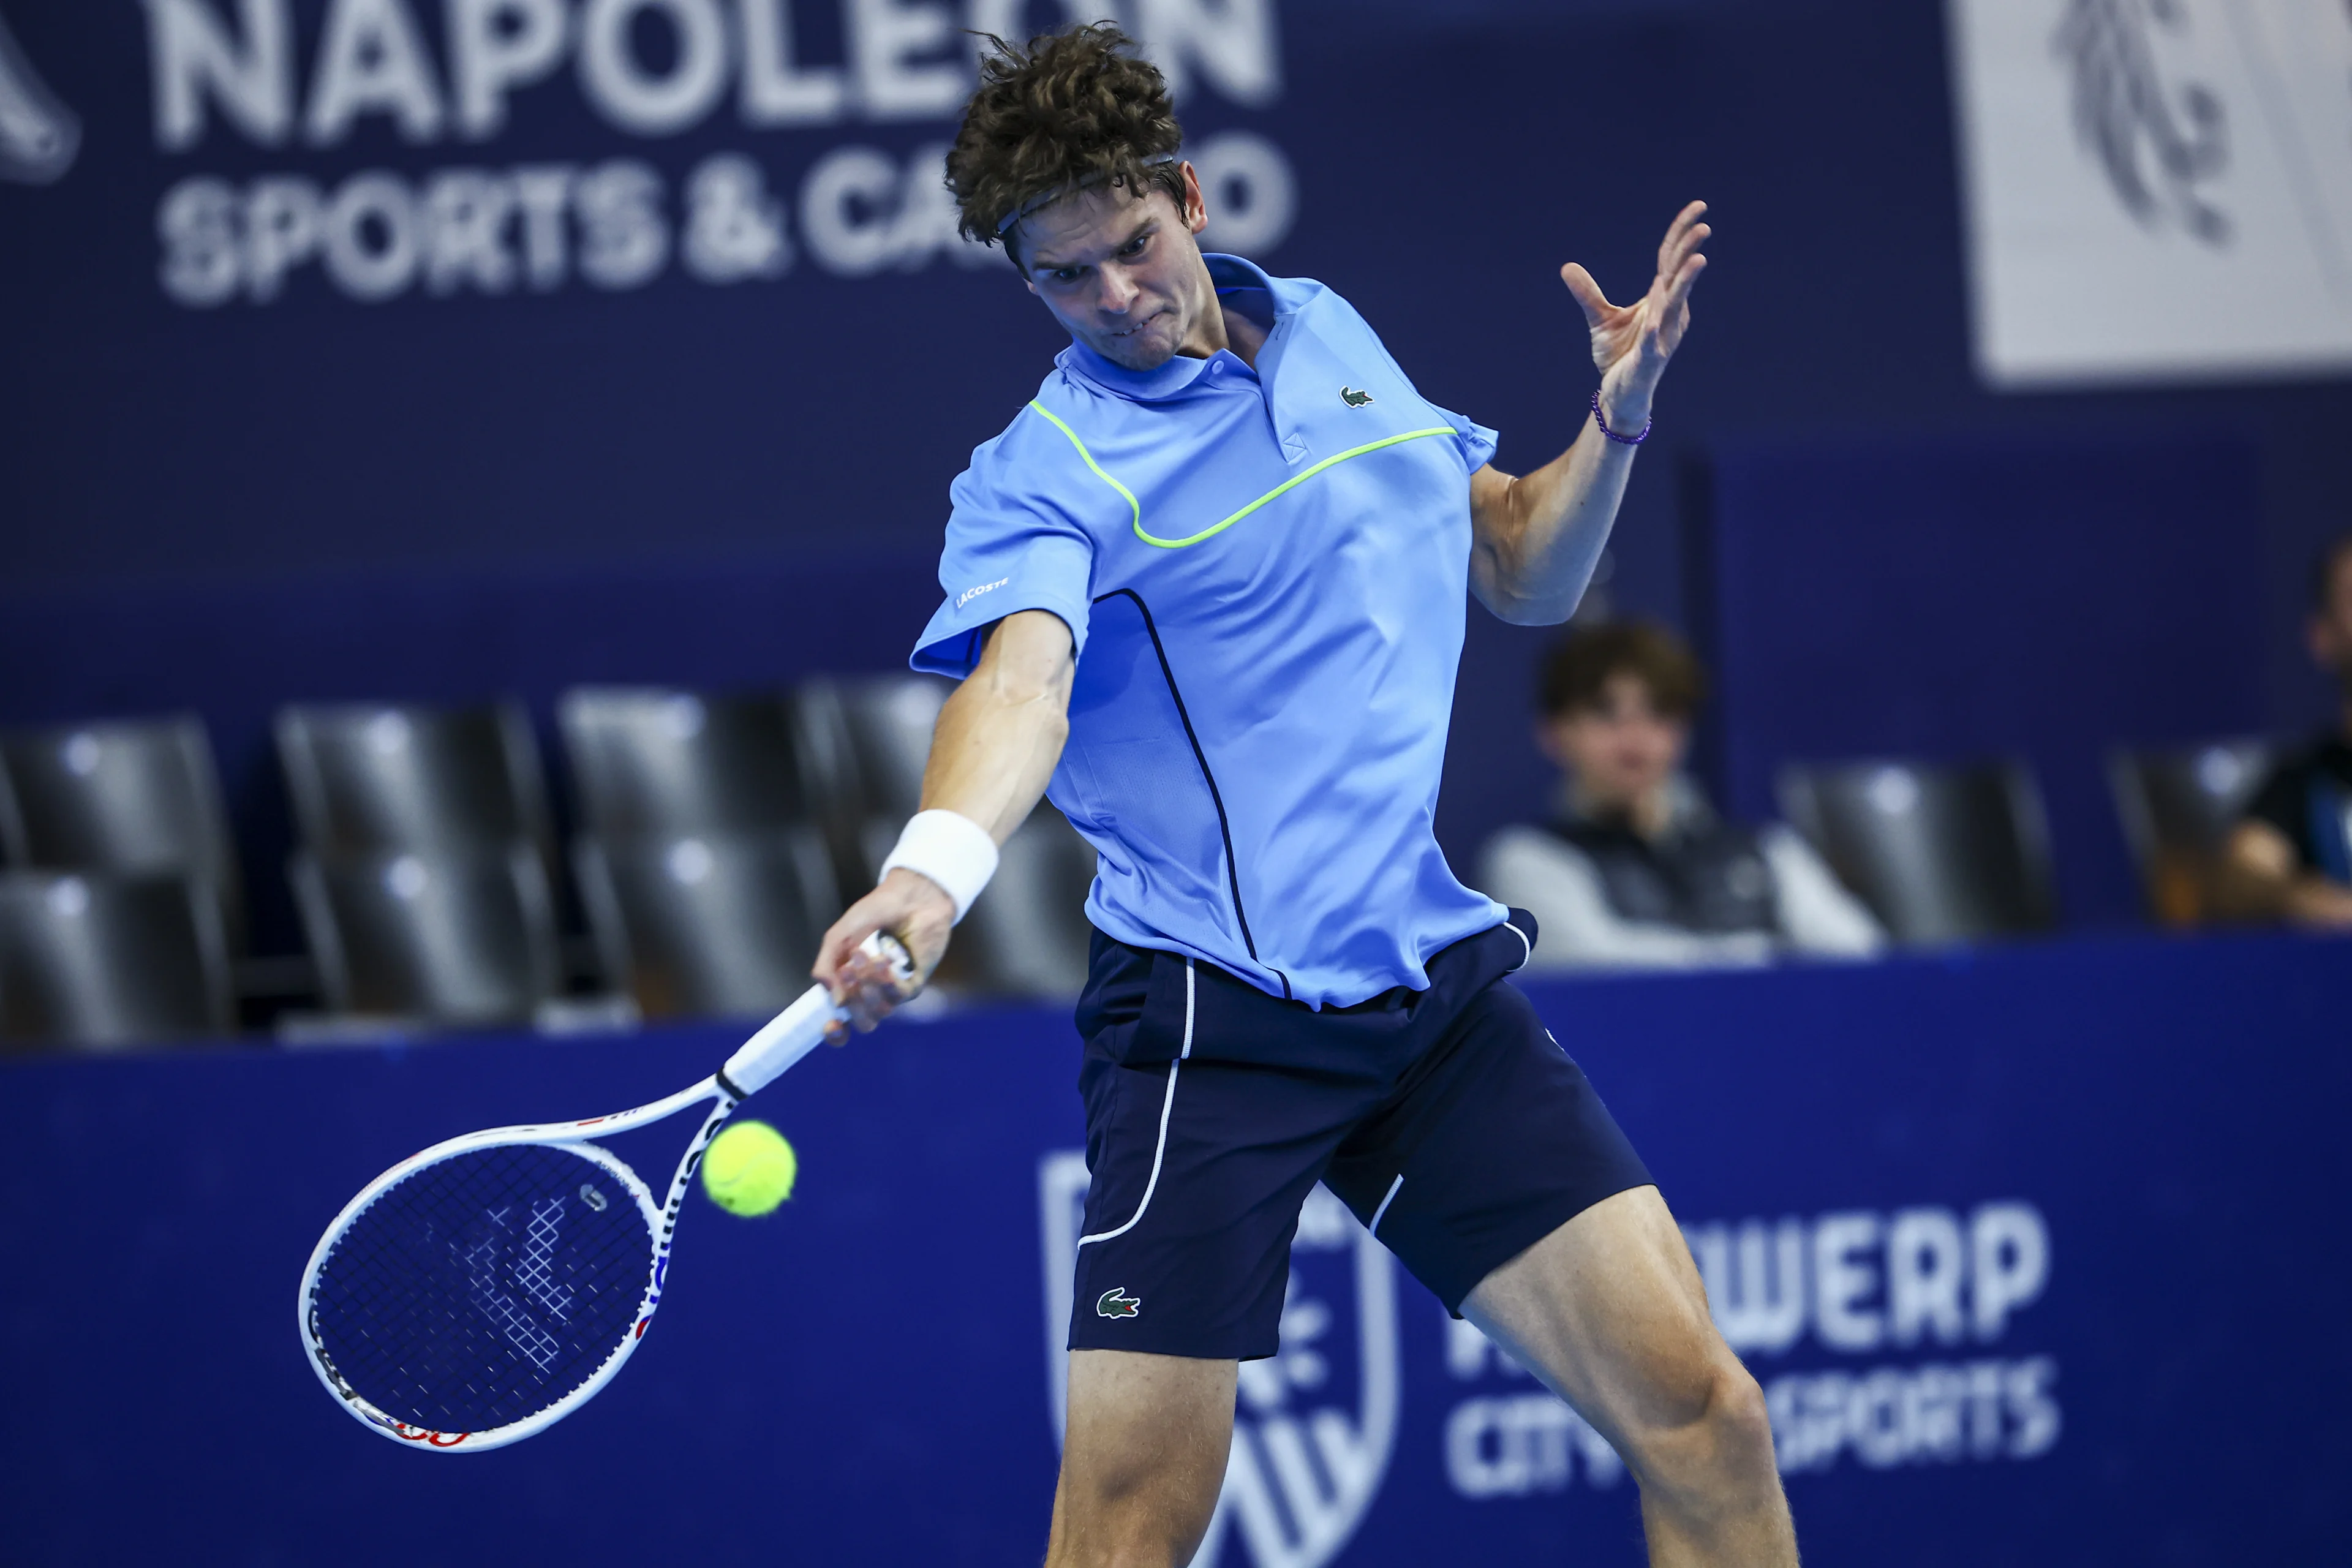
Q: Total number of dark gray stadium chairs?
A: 10